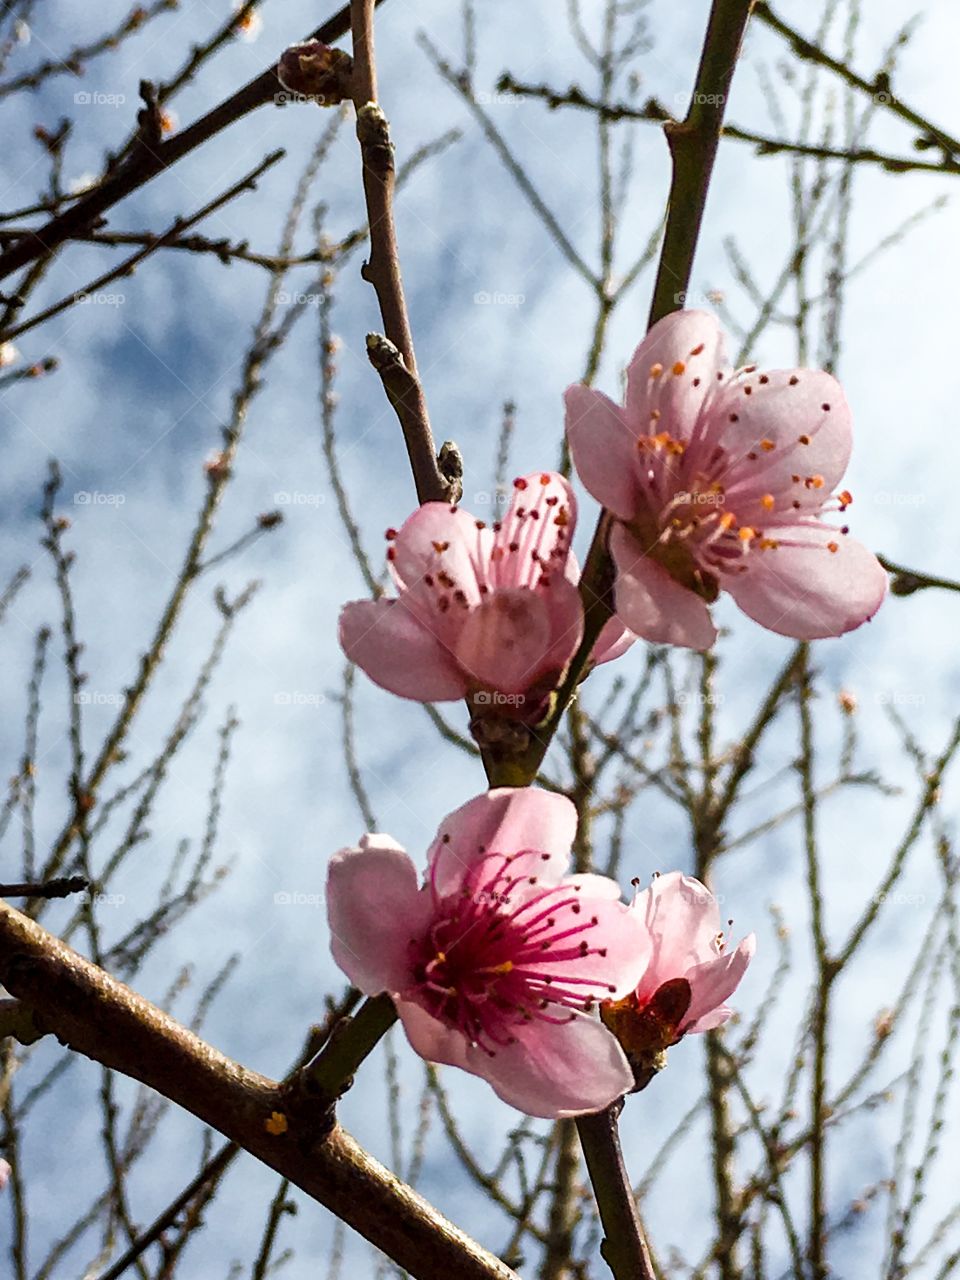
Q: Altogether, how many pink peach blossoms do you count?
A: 4